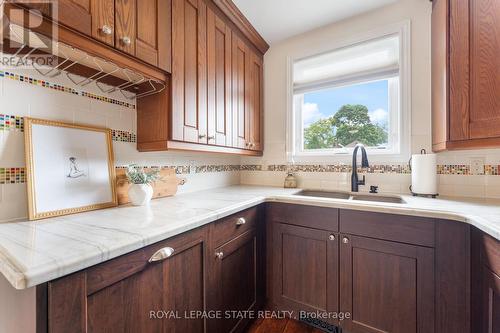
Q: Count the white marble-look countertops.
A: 1